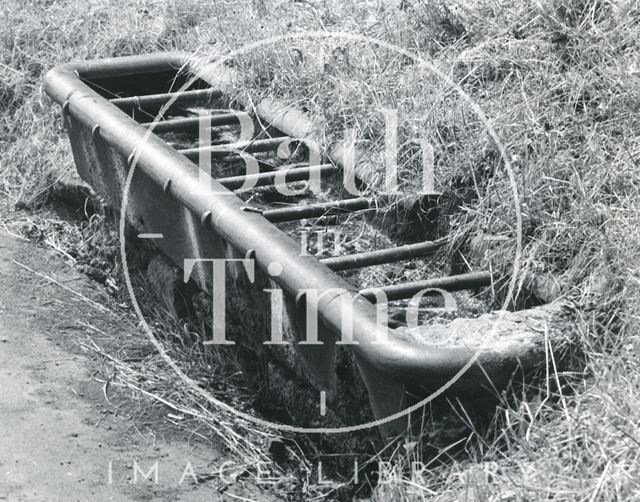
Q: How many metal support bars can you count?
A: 7